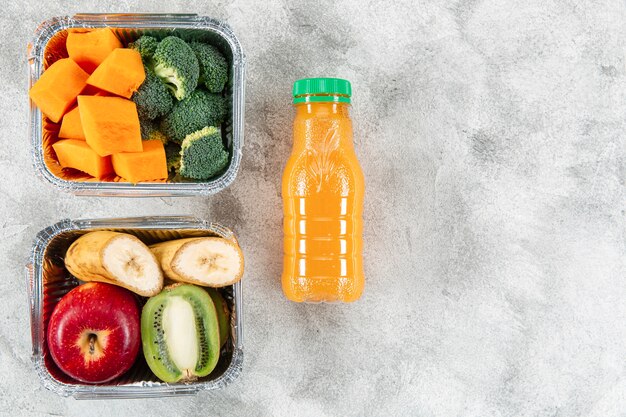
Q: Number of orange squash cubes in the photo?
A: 7